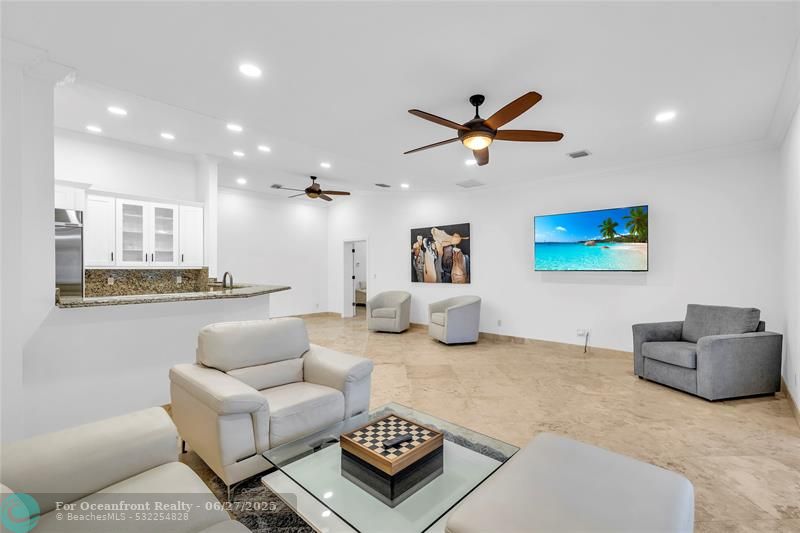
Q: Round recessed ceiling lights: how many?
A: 12